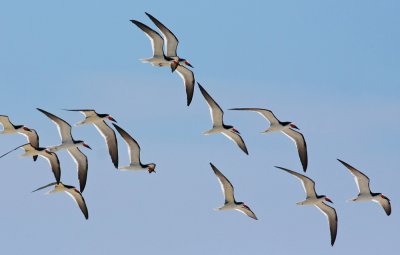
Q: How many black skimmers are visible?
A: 13